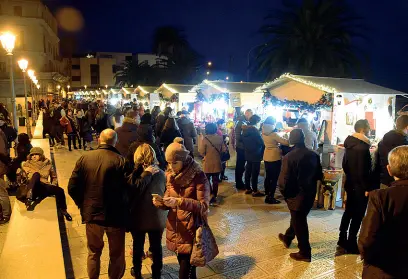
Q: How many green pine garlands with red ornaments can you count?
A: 1